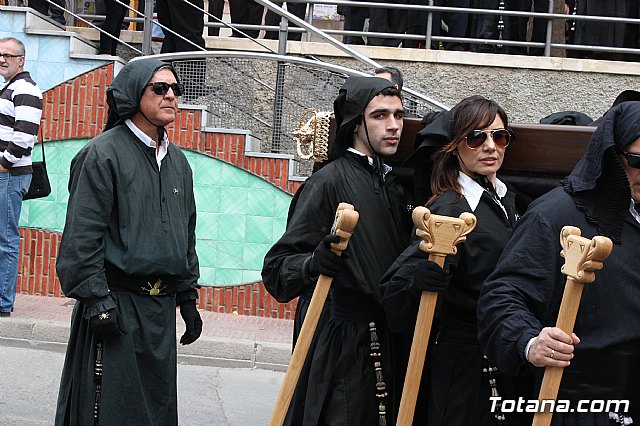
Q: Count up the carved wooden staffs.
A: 3